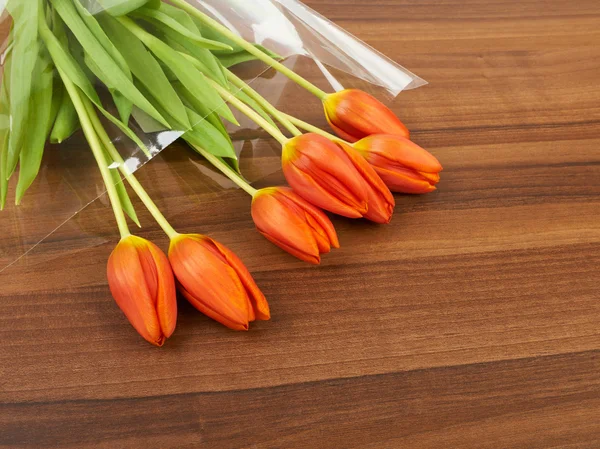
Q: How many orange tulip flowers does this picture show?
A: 7